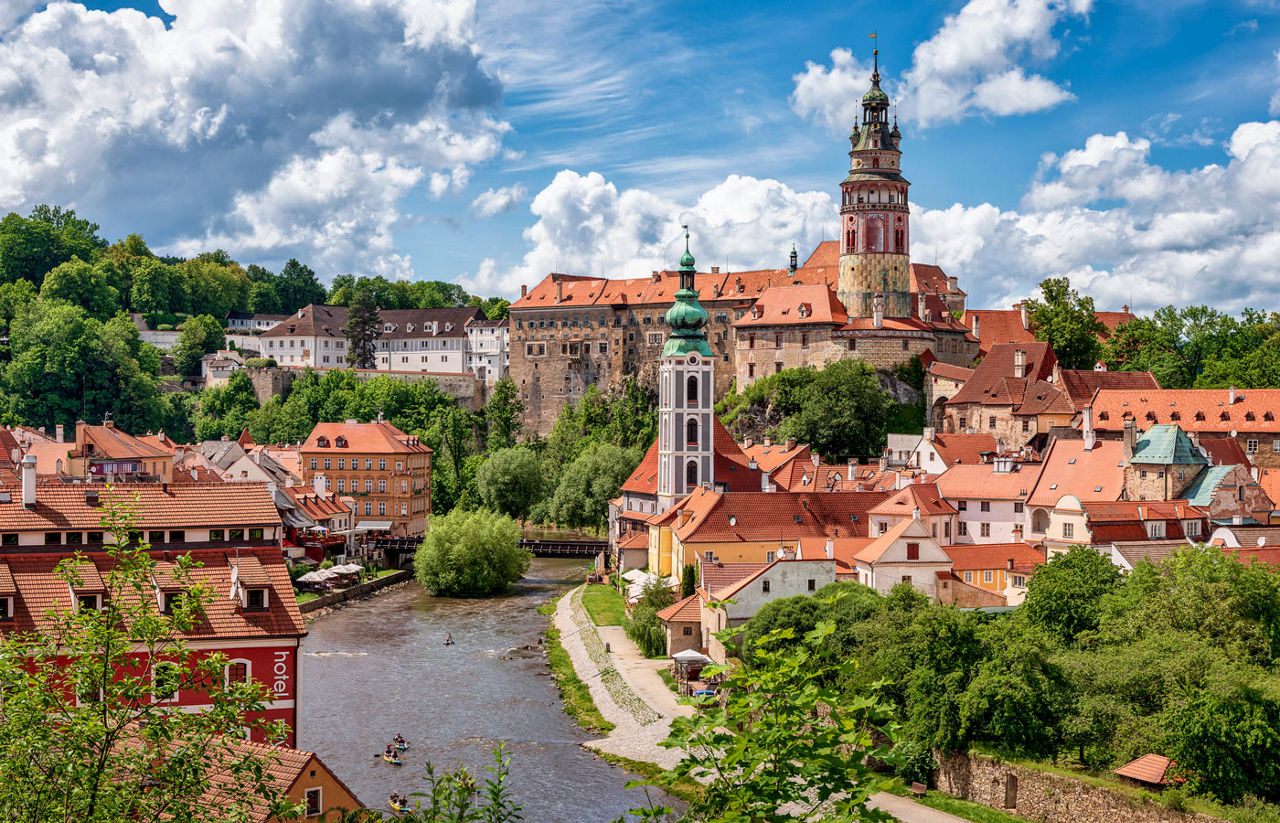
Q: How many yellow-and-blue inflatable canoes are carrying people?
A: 3